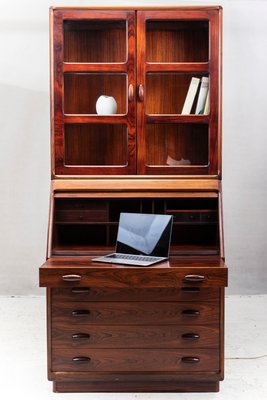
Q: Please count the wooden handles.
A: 12